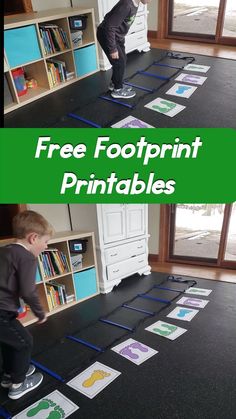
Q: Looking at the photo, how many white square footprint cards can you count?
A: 12